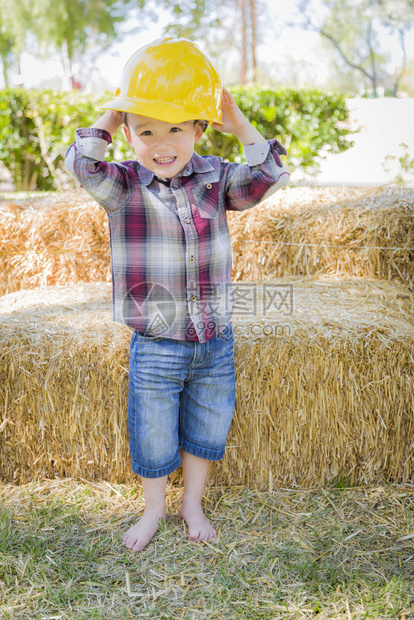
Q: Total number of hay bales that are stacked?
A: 2